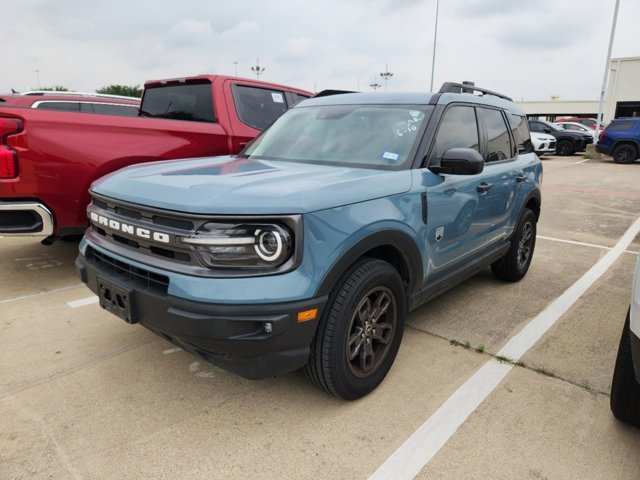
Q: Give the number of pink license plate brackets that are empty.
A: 0